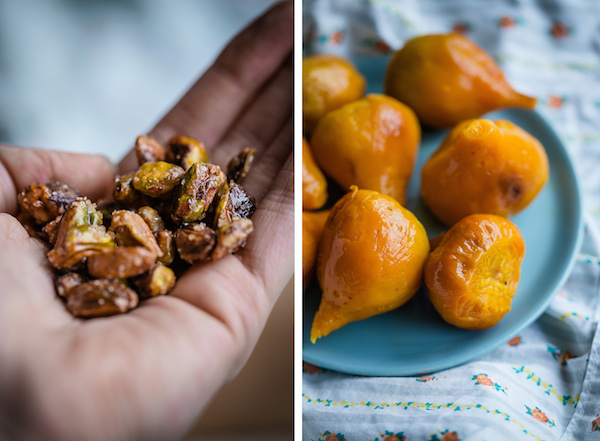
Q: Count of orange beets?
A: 8